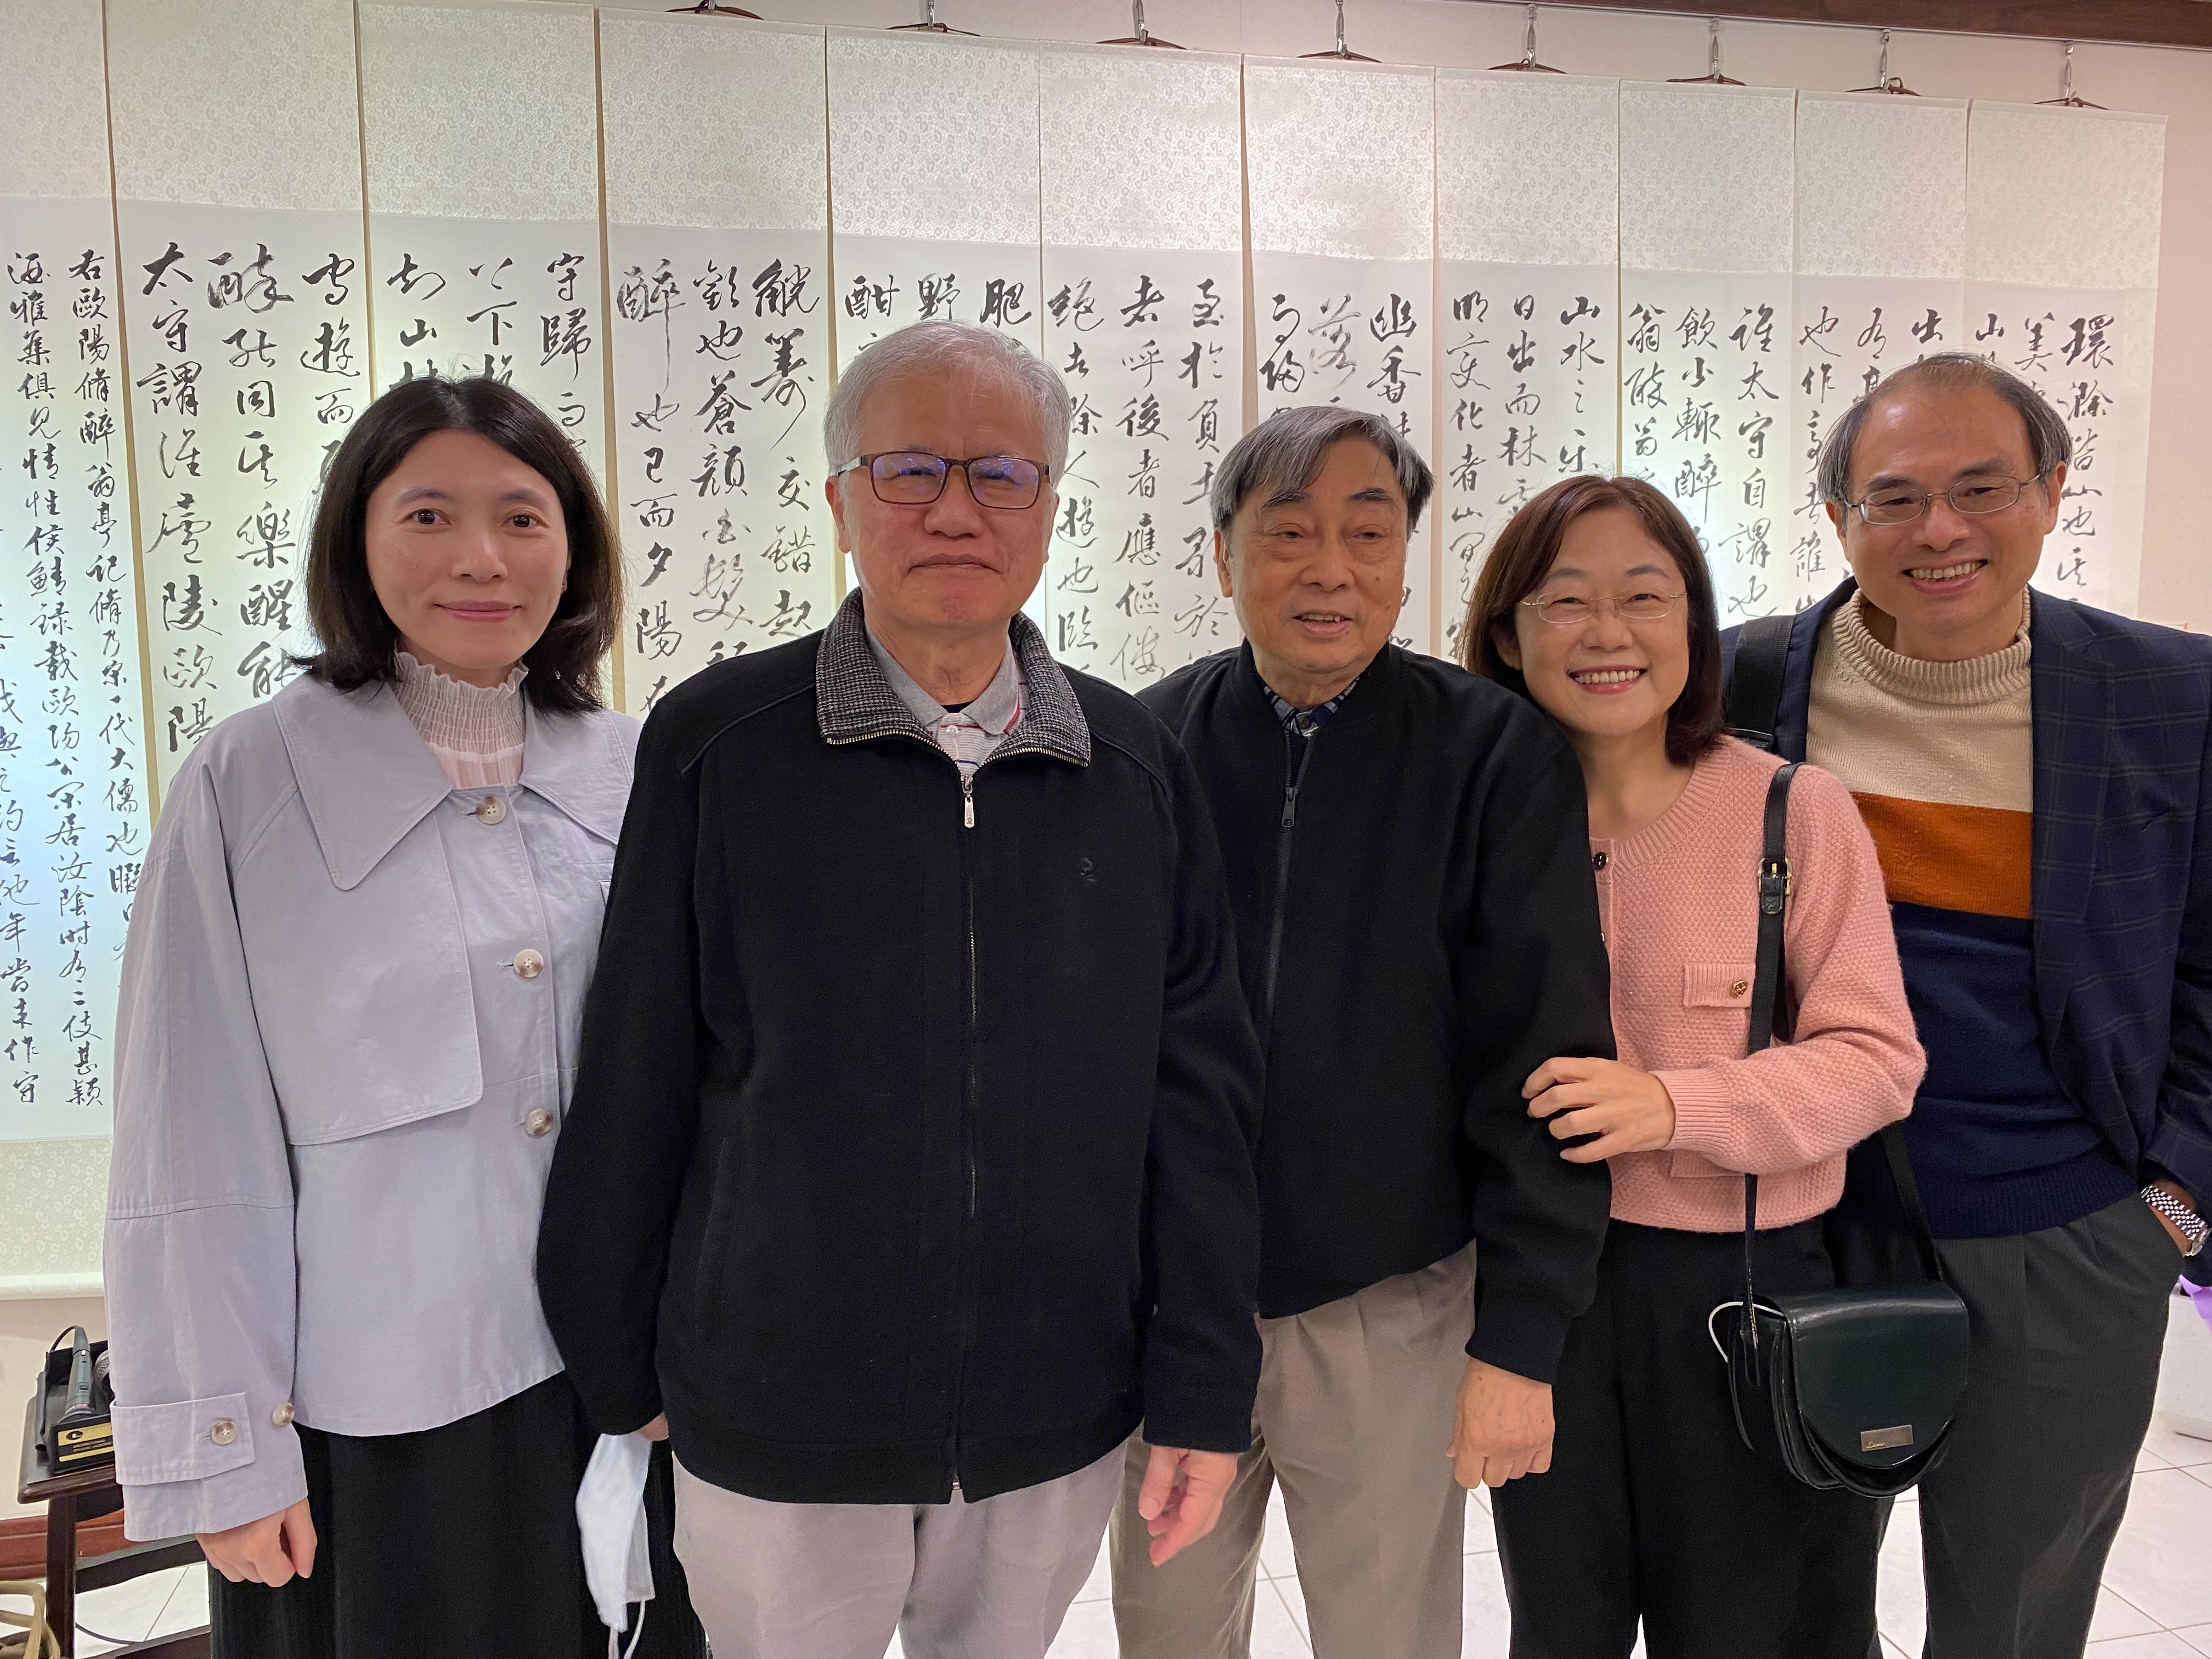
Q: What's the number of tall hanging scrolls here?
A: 11